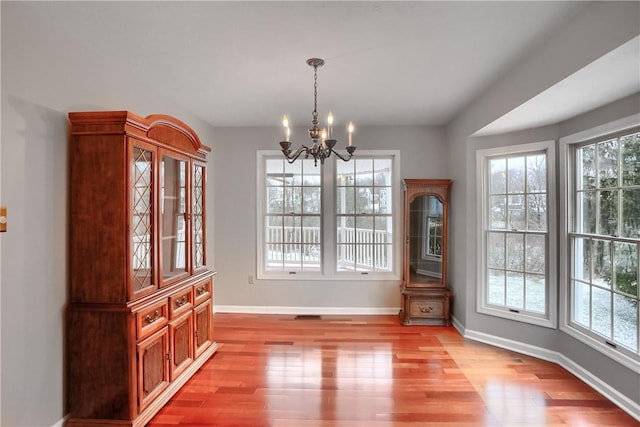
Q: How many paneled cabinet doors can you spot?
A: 3